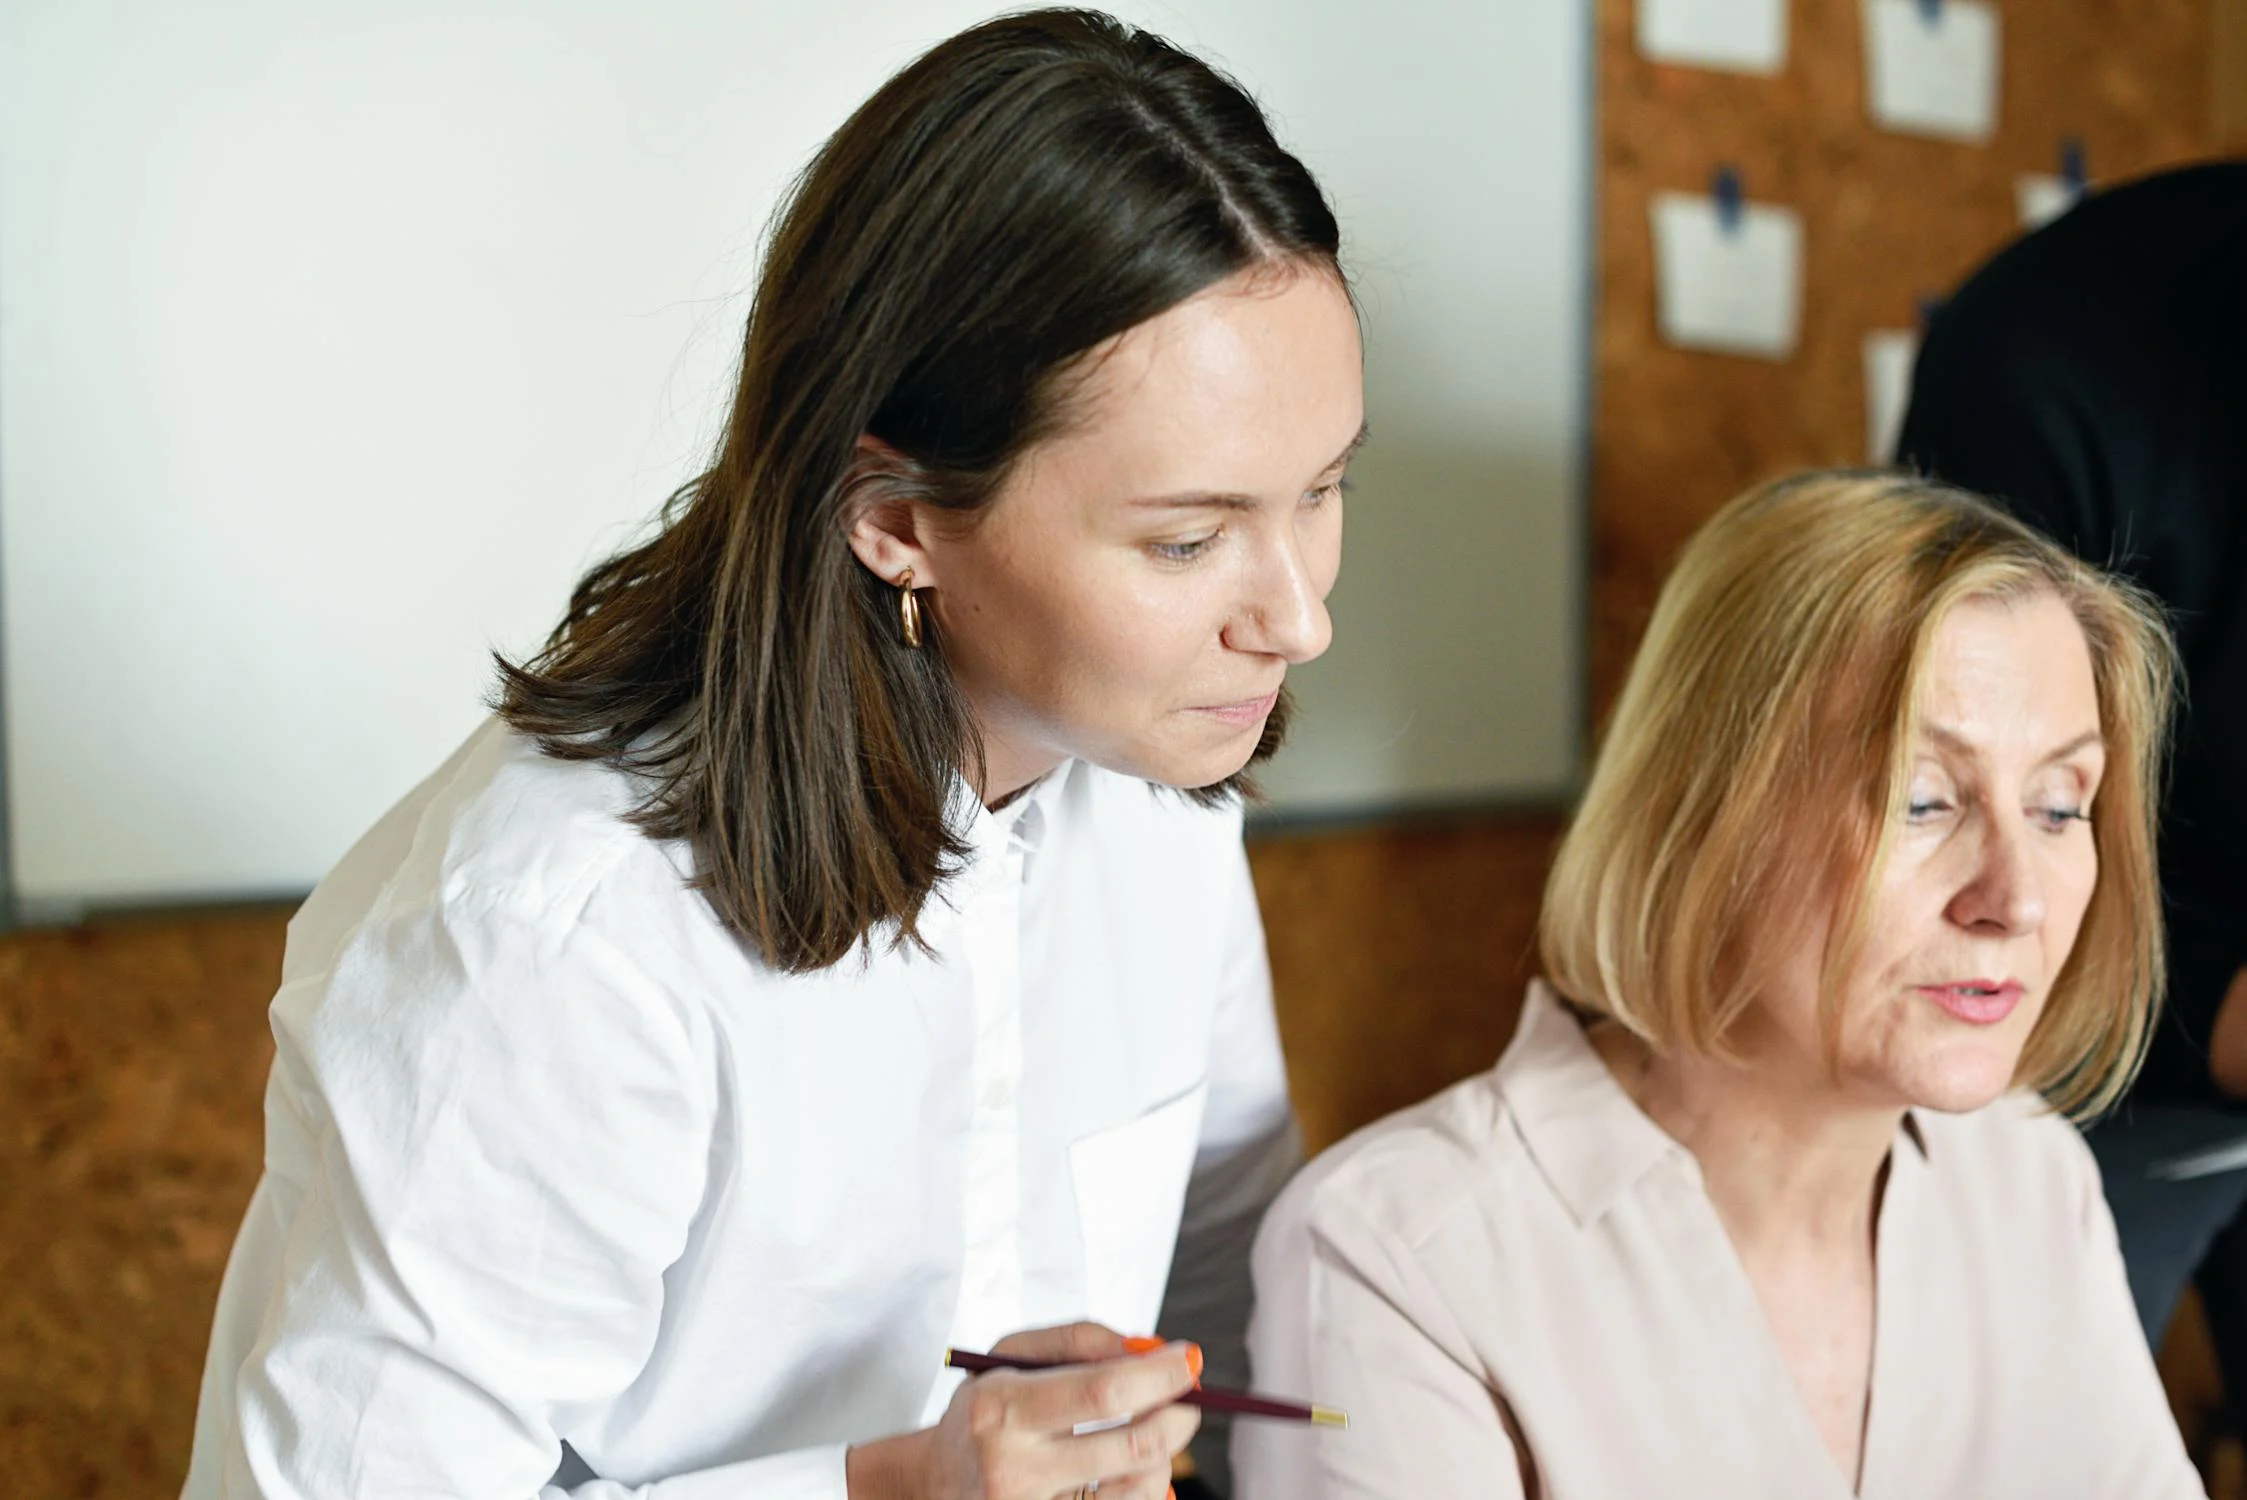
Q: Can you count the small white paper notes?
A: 5